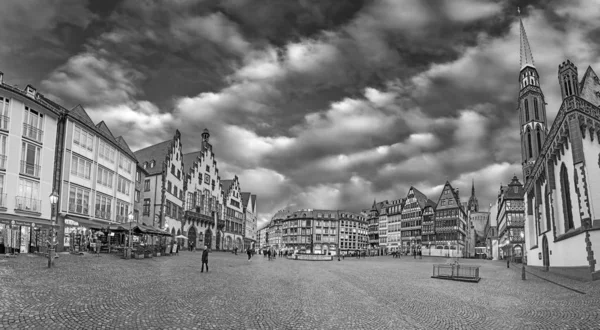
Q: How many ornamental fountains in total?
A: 1